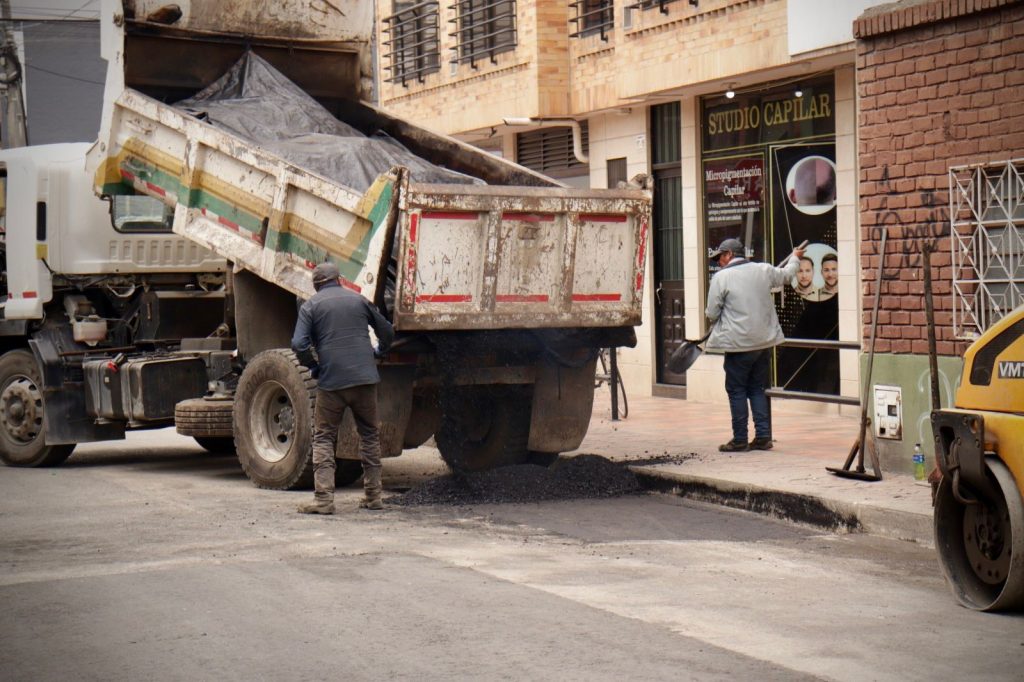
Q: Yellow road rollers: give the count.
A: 1